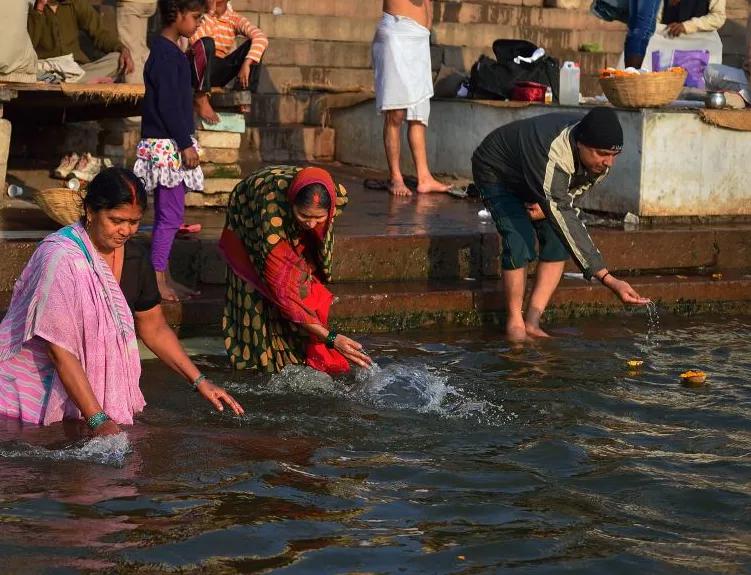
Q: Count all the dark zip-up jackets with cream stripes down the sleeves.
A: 1